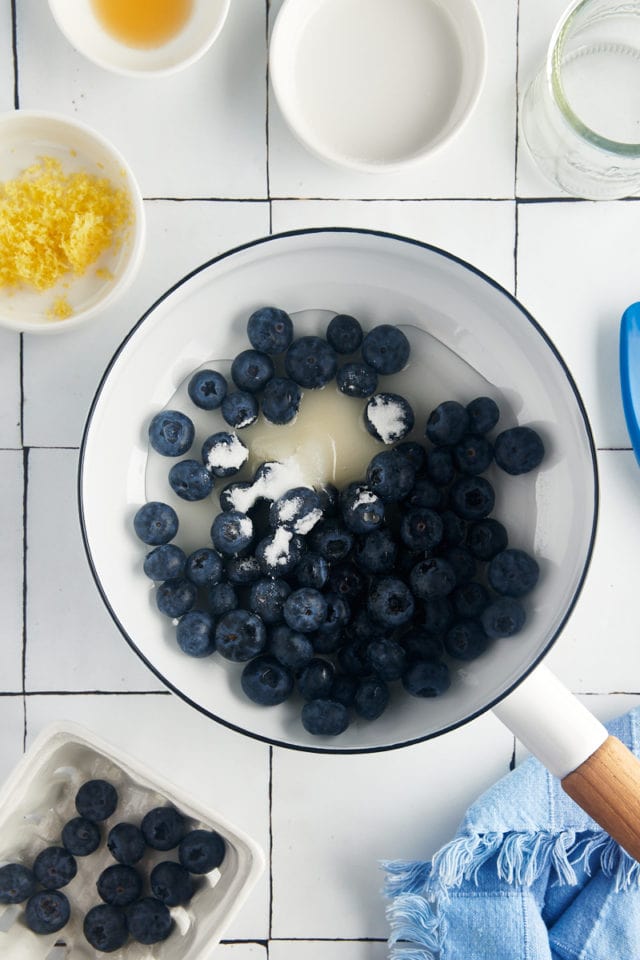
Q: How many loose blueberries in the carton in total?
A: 12